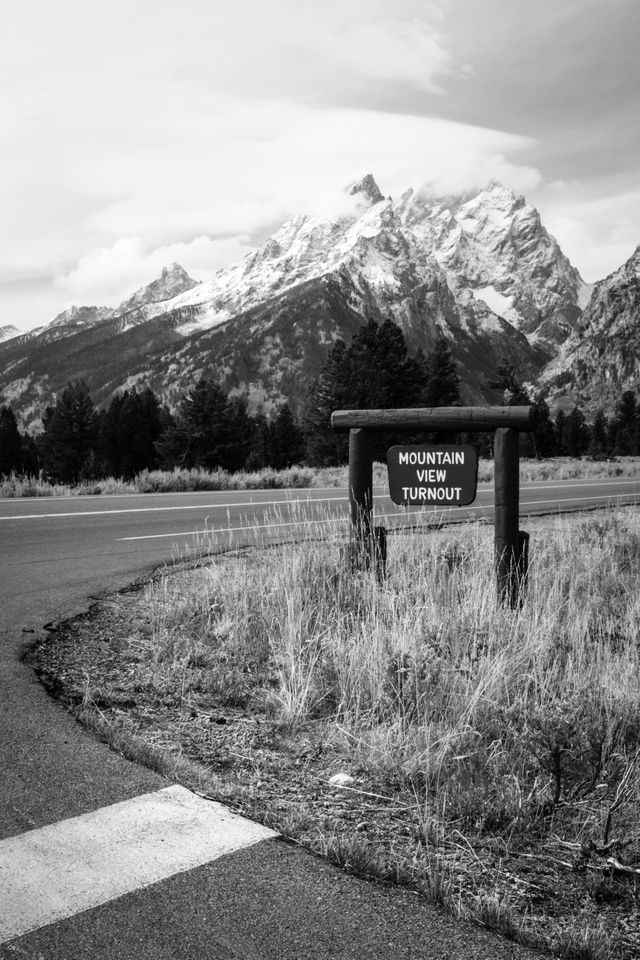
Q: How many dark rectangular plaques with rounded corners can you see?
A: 1